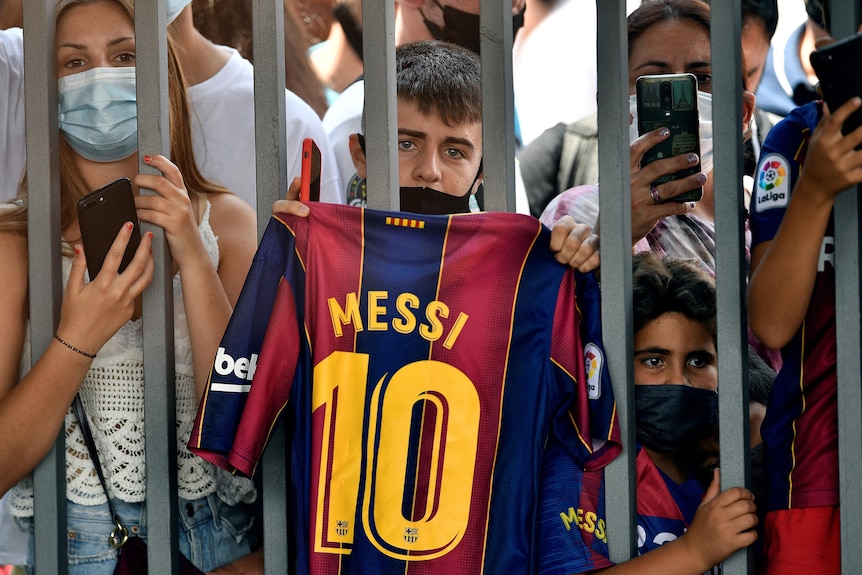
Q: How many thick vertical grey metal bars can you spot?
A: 8